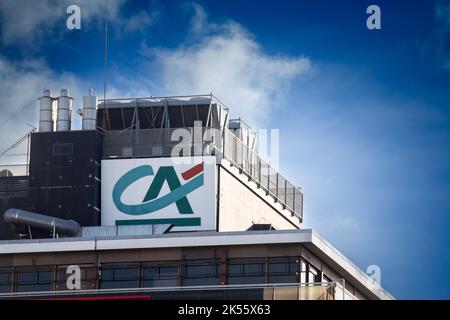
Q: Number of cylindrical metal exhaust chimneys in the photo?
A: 3